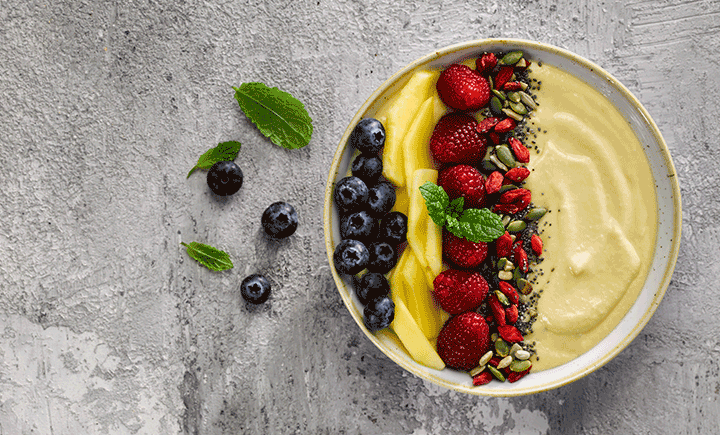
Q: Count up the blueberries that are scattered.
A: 3